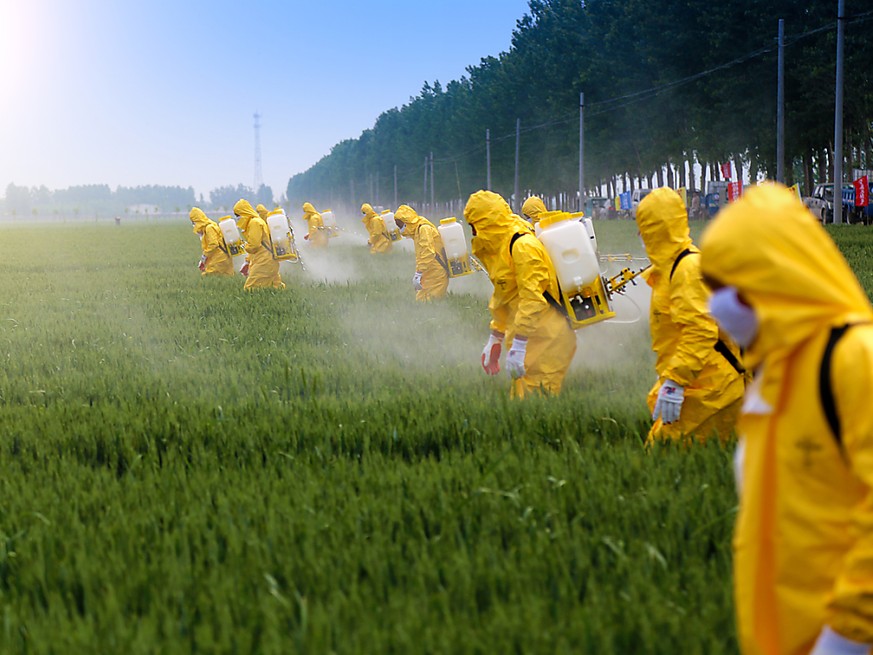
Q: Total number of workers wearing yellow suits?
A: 10